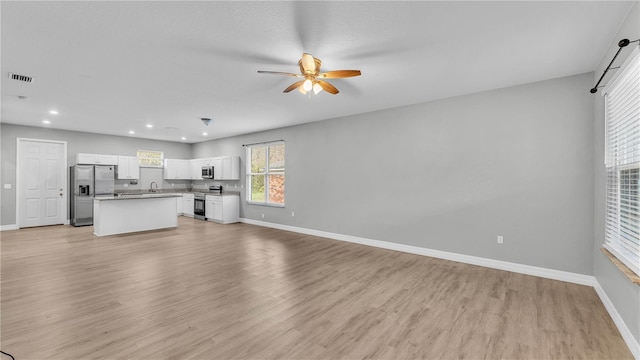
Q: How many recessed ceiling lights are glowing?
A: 6